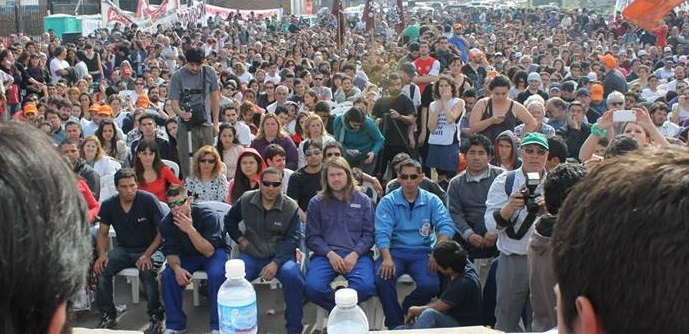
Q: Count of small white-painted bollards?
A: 0